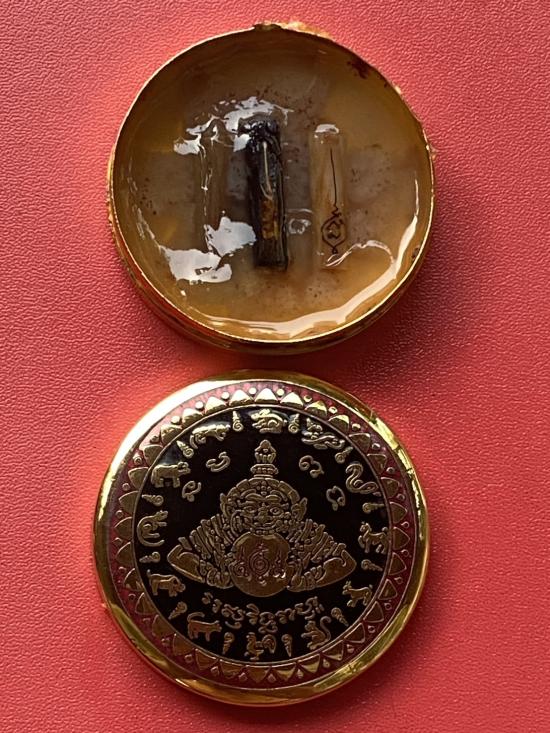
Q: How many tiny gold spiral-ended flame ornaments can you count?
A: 12